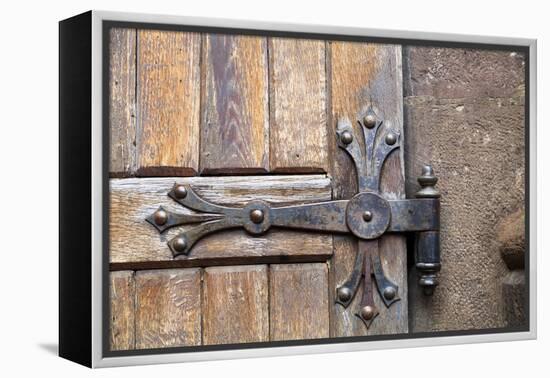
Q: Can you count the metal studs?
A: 11